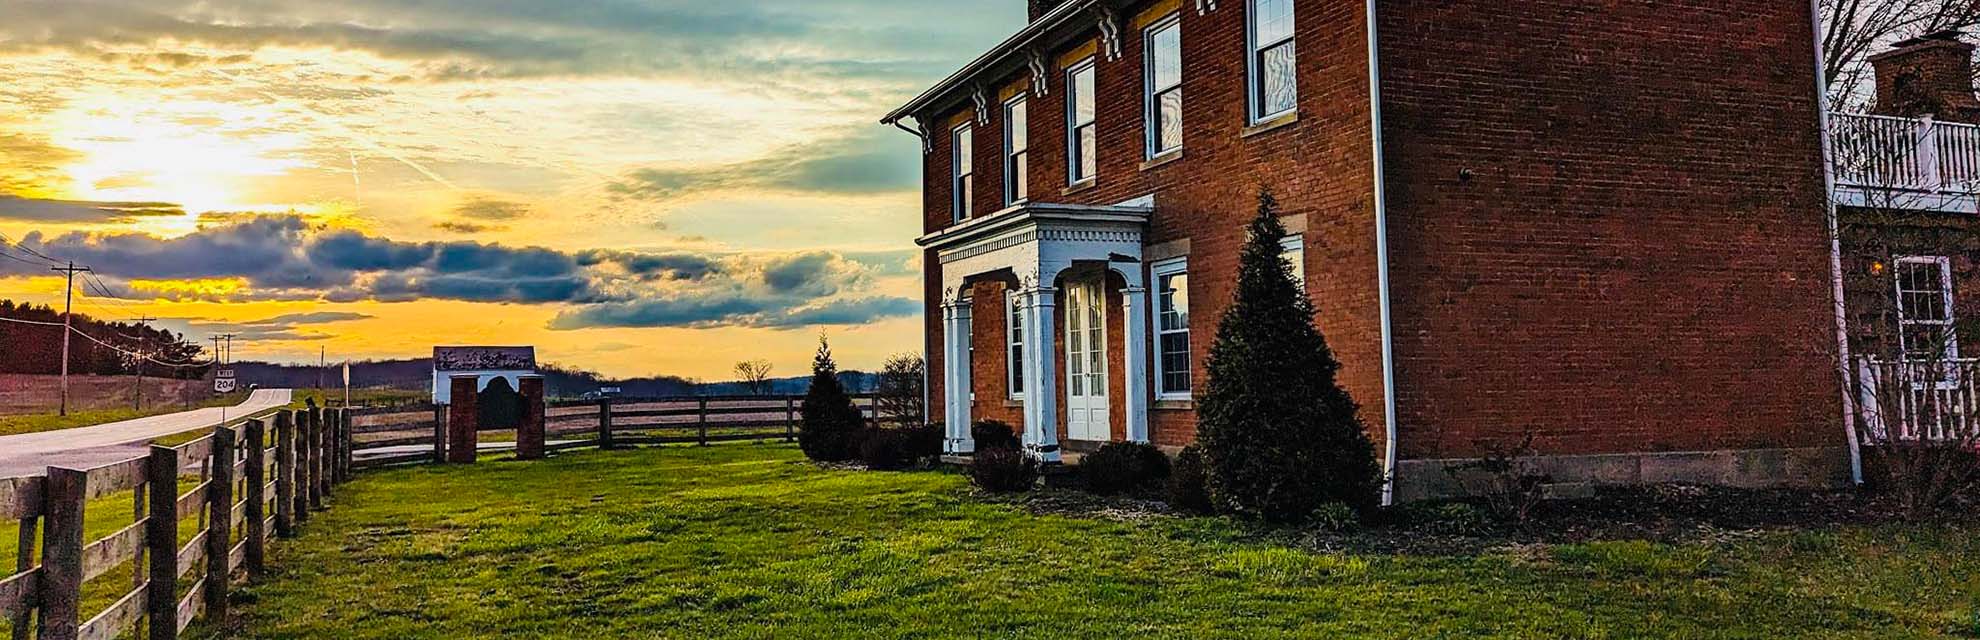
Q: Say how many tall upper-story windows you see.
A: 5